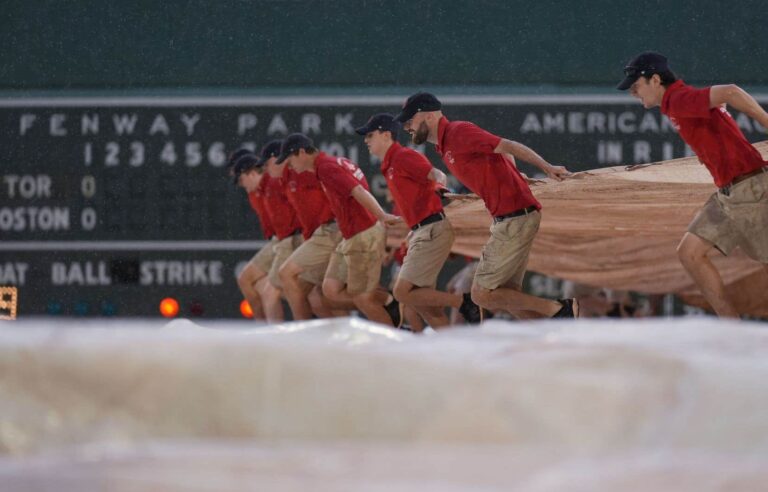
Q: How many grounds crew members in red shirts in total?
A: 7